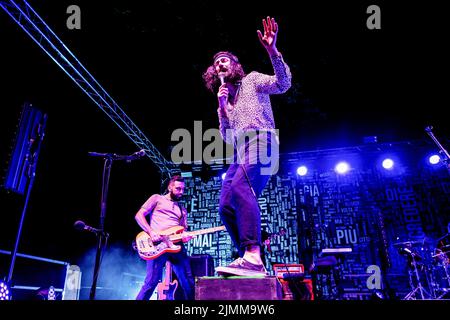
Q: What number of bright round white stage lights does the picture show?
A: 4